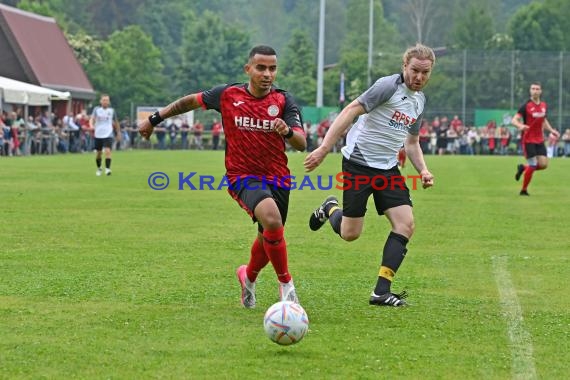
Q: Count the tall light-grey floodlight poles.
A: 2